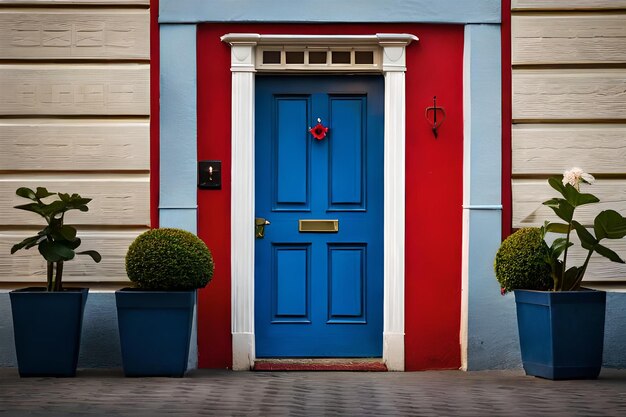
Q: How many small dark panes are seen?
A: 5